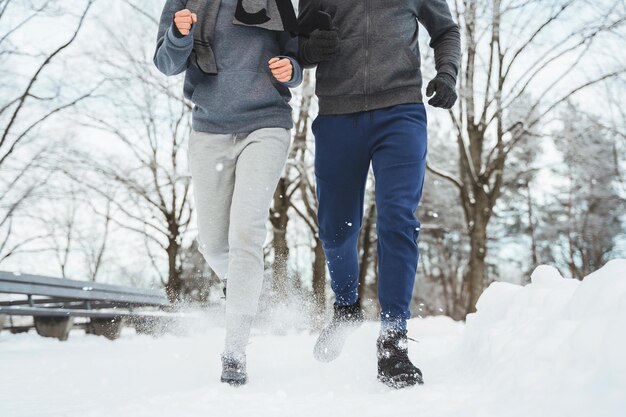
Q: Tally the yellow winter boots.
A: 0